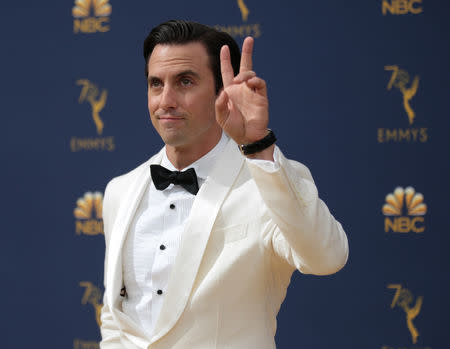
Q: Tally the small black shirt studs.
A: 3